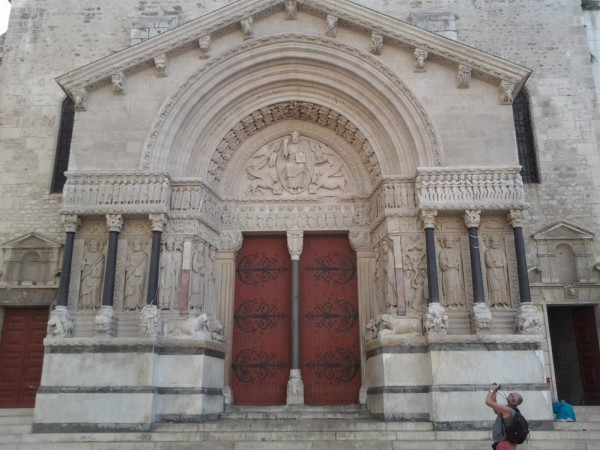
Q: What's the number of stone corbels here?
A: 11